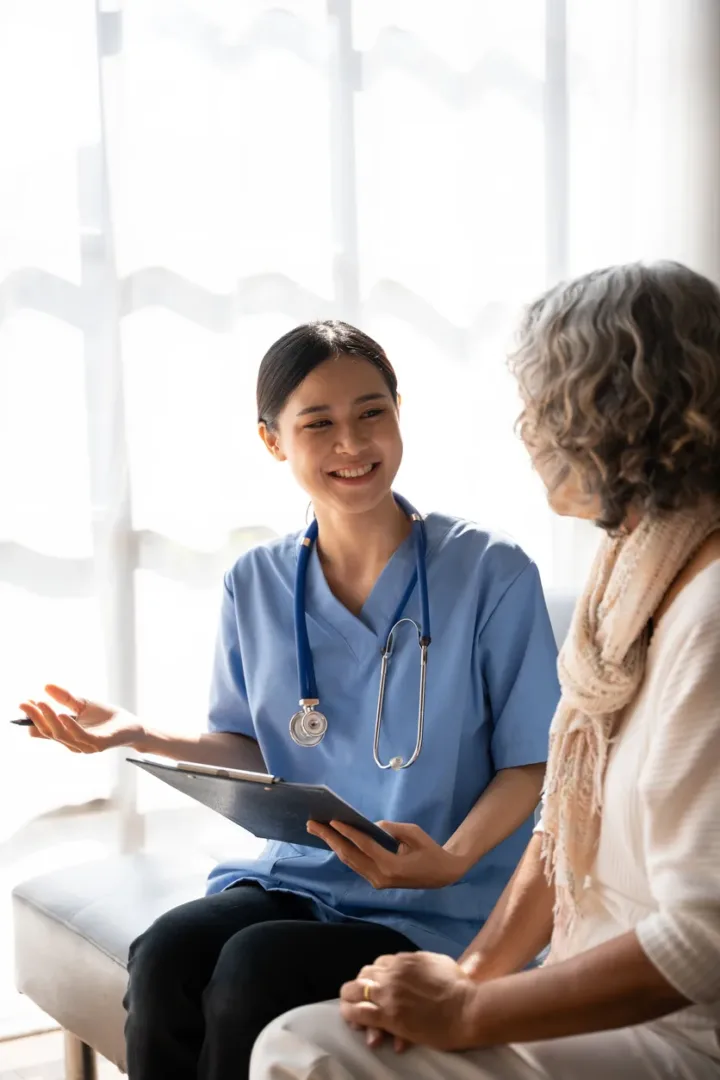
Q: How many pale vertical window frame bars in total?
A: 3